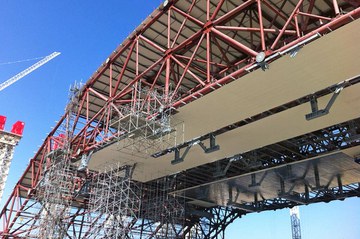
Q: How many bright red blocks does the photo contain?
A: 2